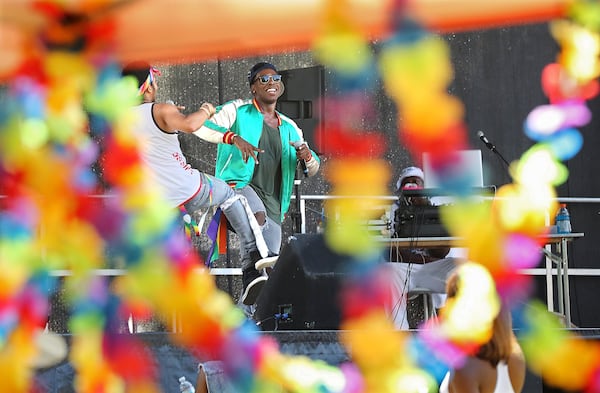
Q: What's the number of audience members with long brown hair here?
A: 1